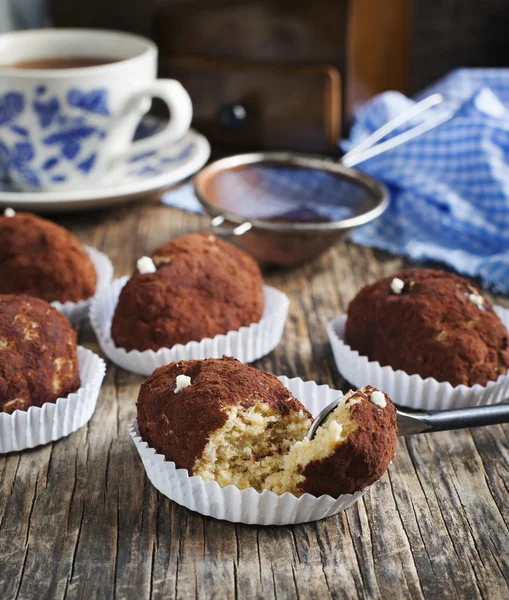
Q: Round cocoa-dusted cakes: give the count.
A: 5